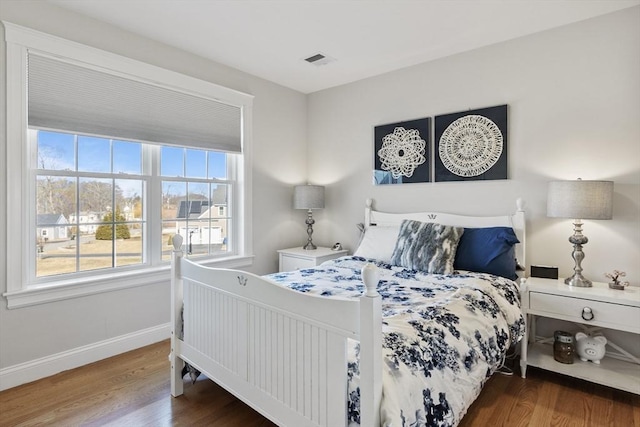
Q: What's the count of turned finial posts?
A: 4